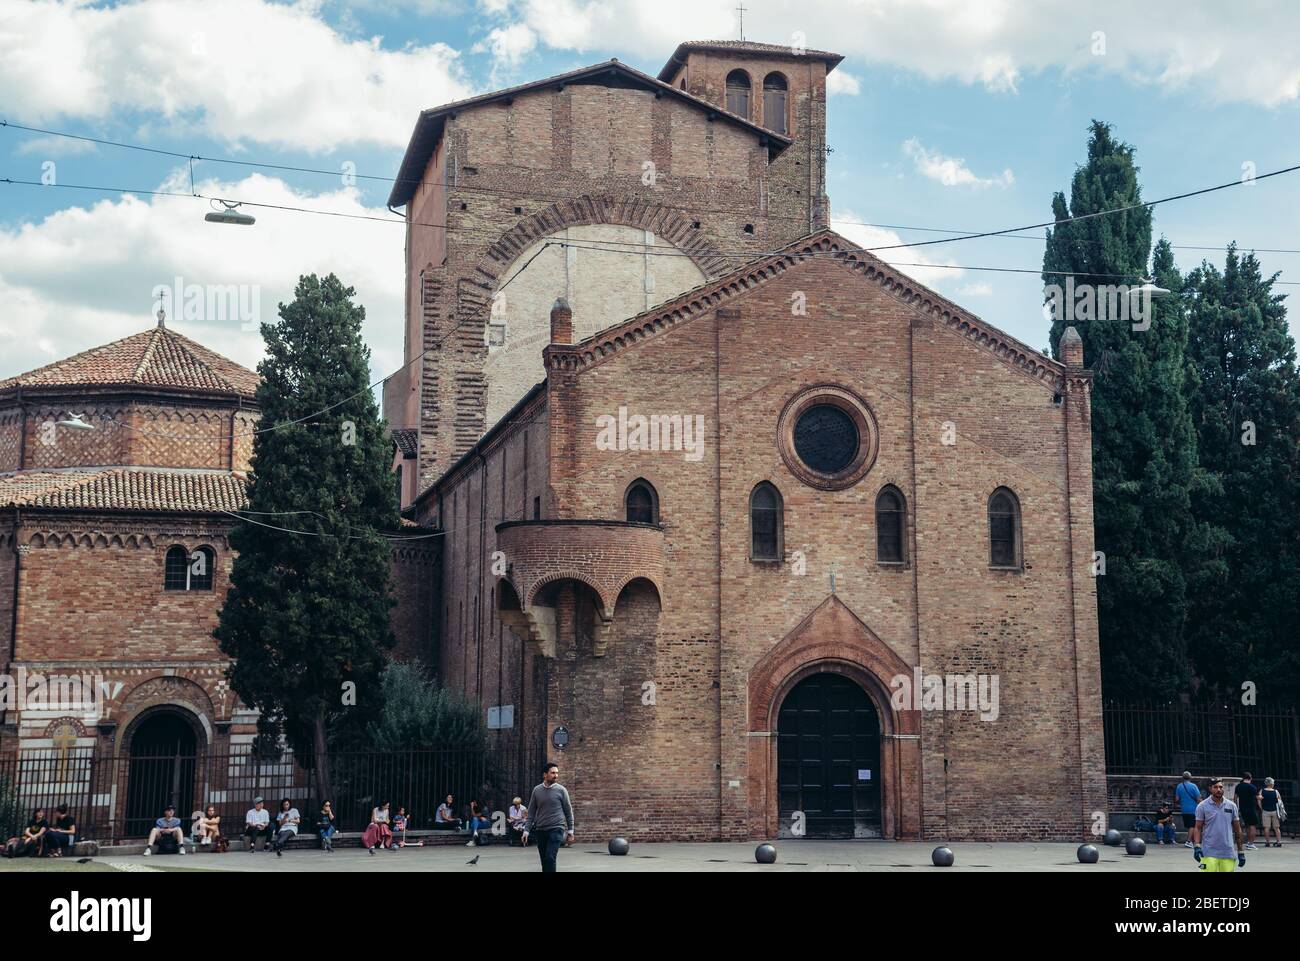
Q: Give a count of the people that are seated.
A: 13